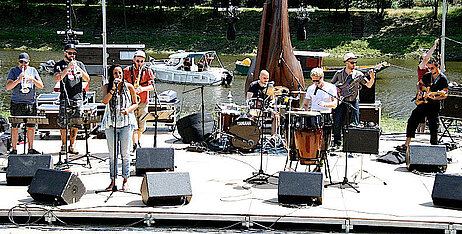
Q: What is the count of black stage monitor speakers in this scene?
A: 7